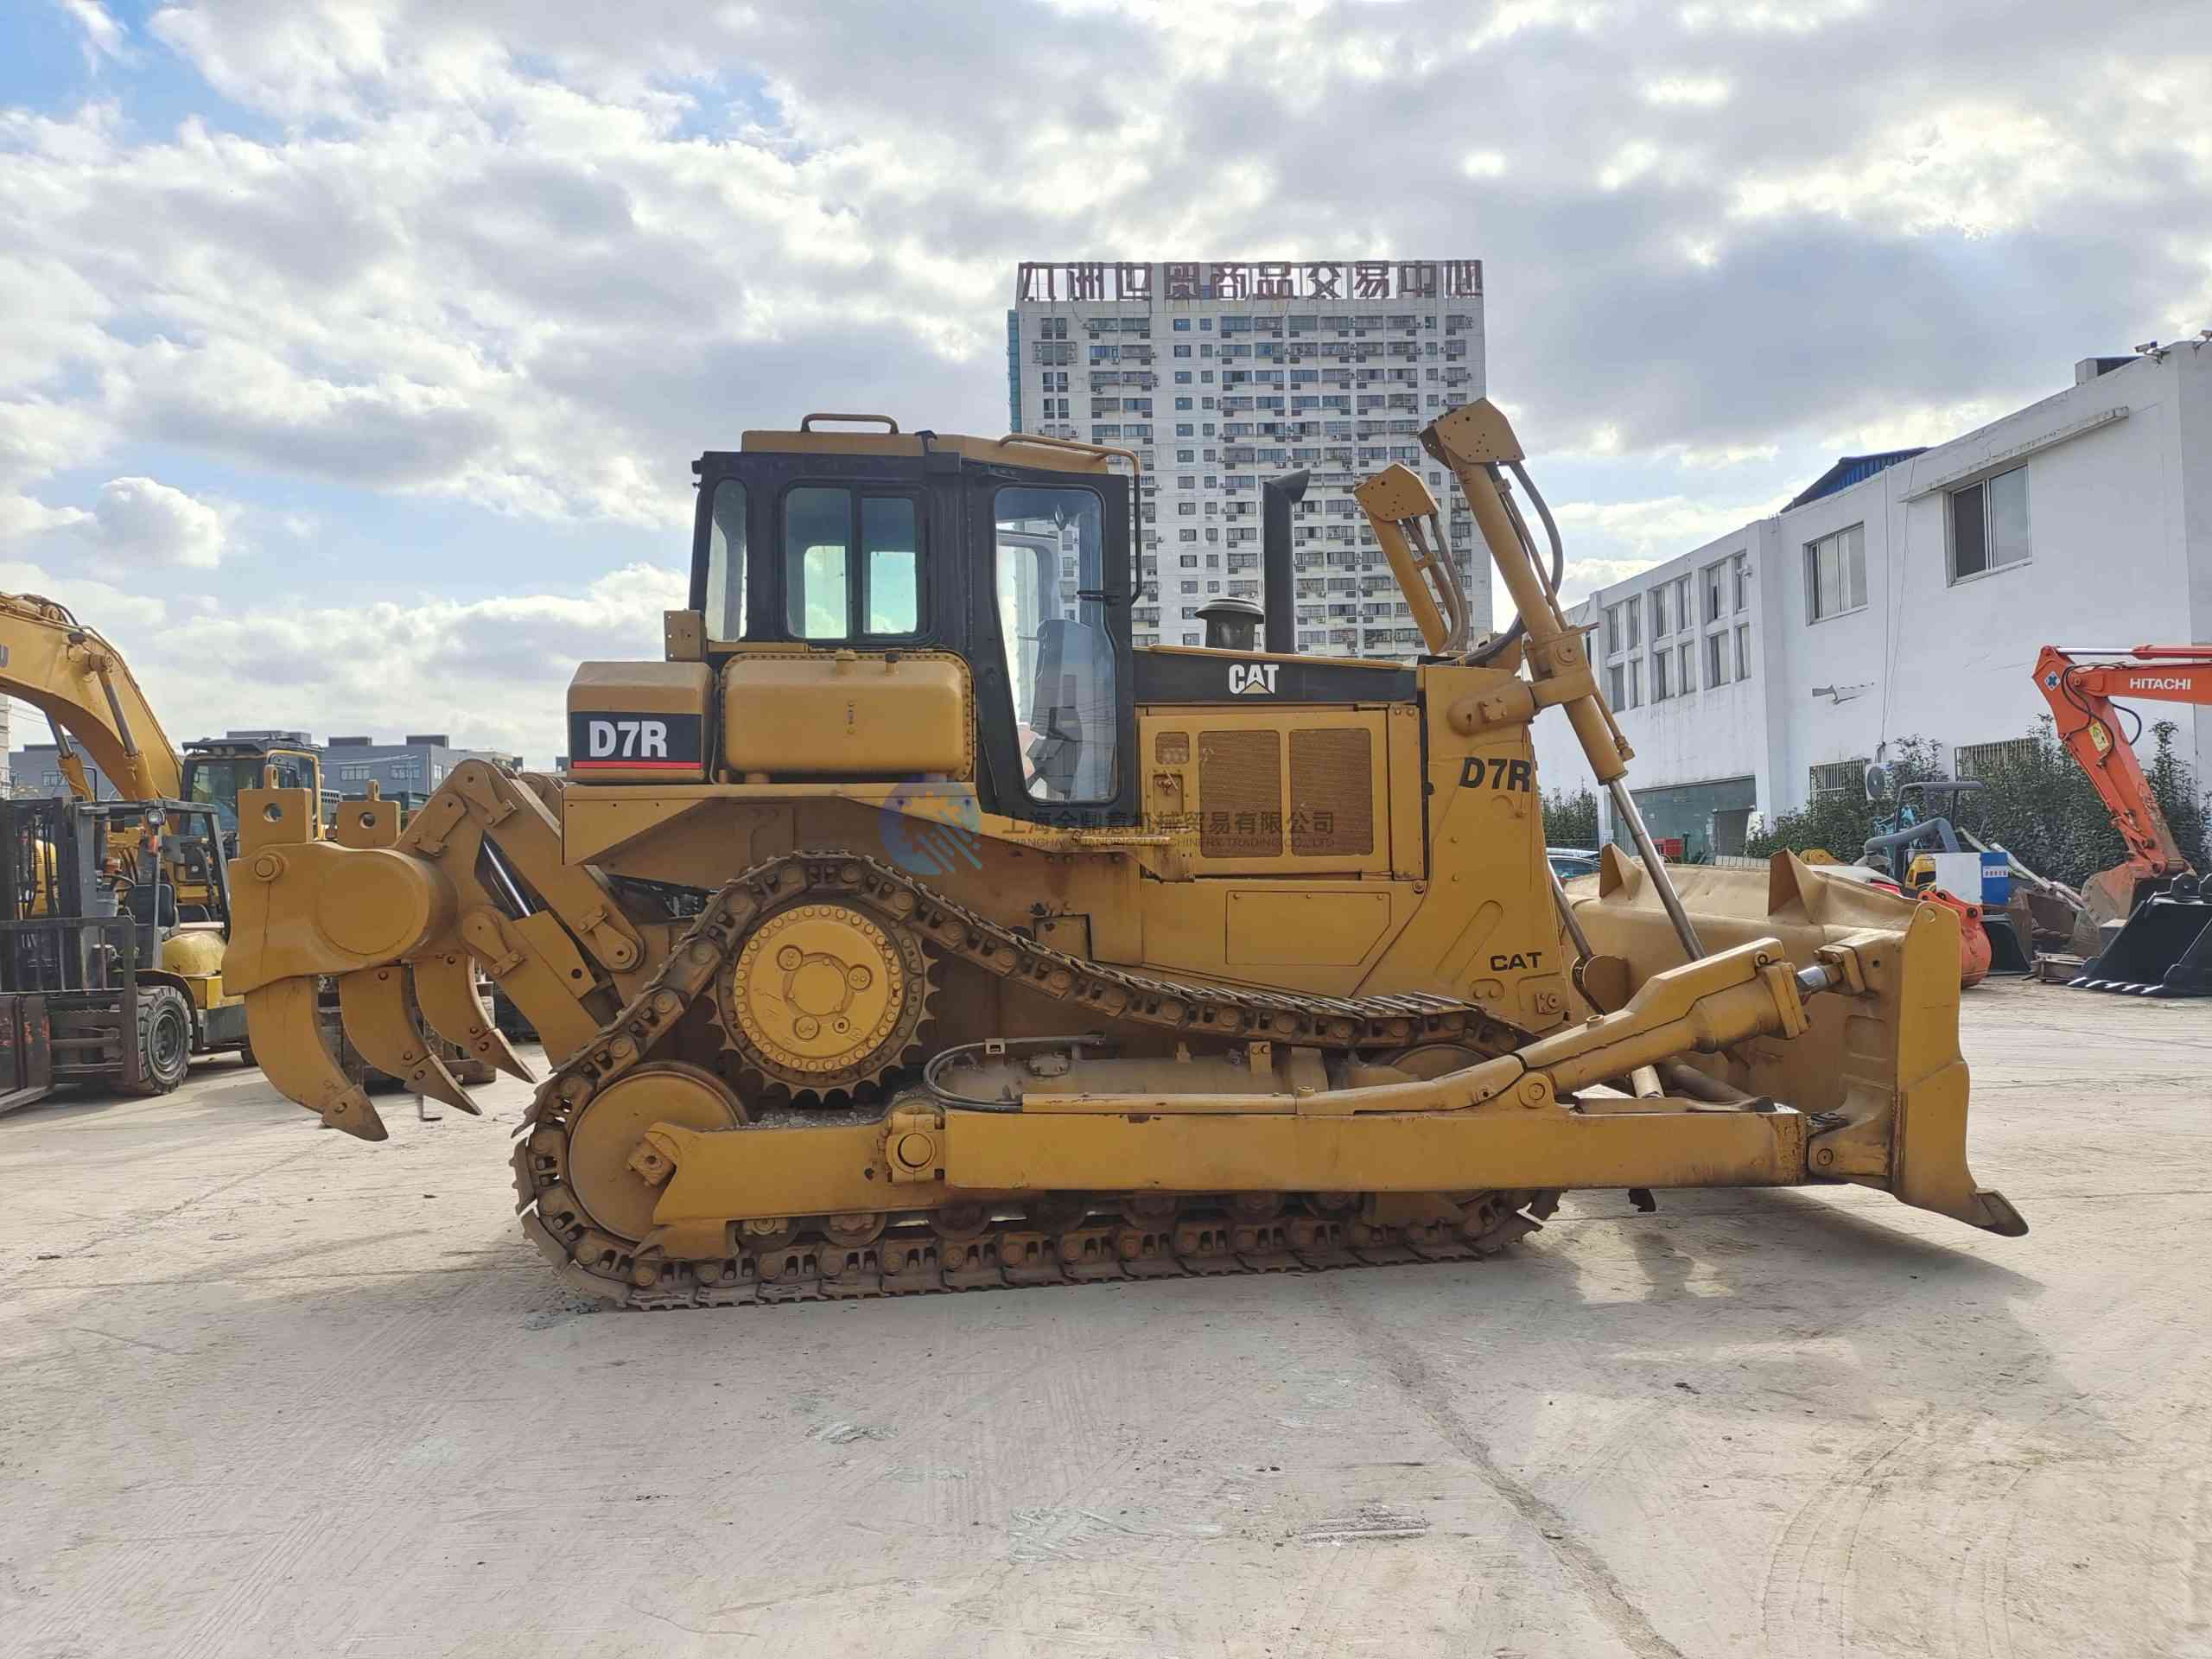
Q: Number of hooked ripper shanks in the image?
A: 3